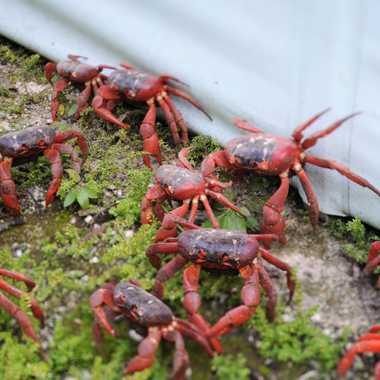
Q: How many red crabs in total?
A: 10